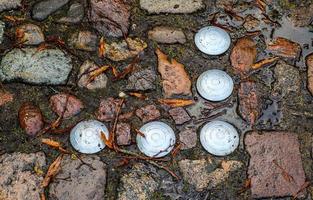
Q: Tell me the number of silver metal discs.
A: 5